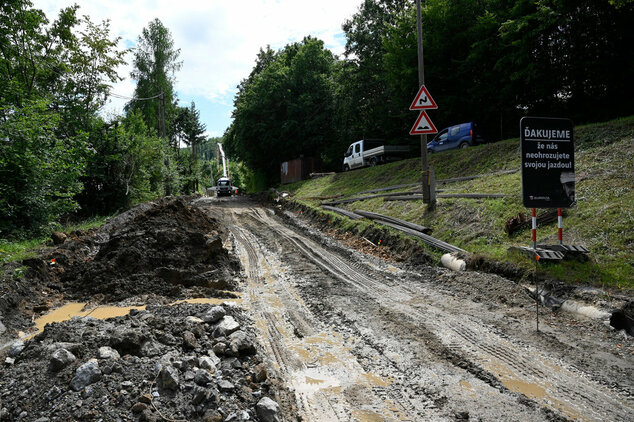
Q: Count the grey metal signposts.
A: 1